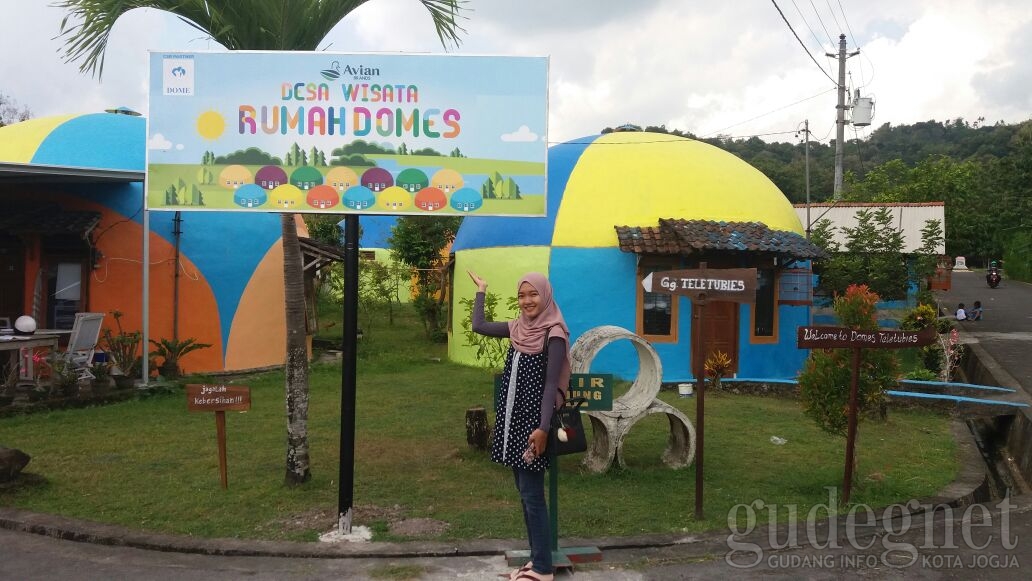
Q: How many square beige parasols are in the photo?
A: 0